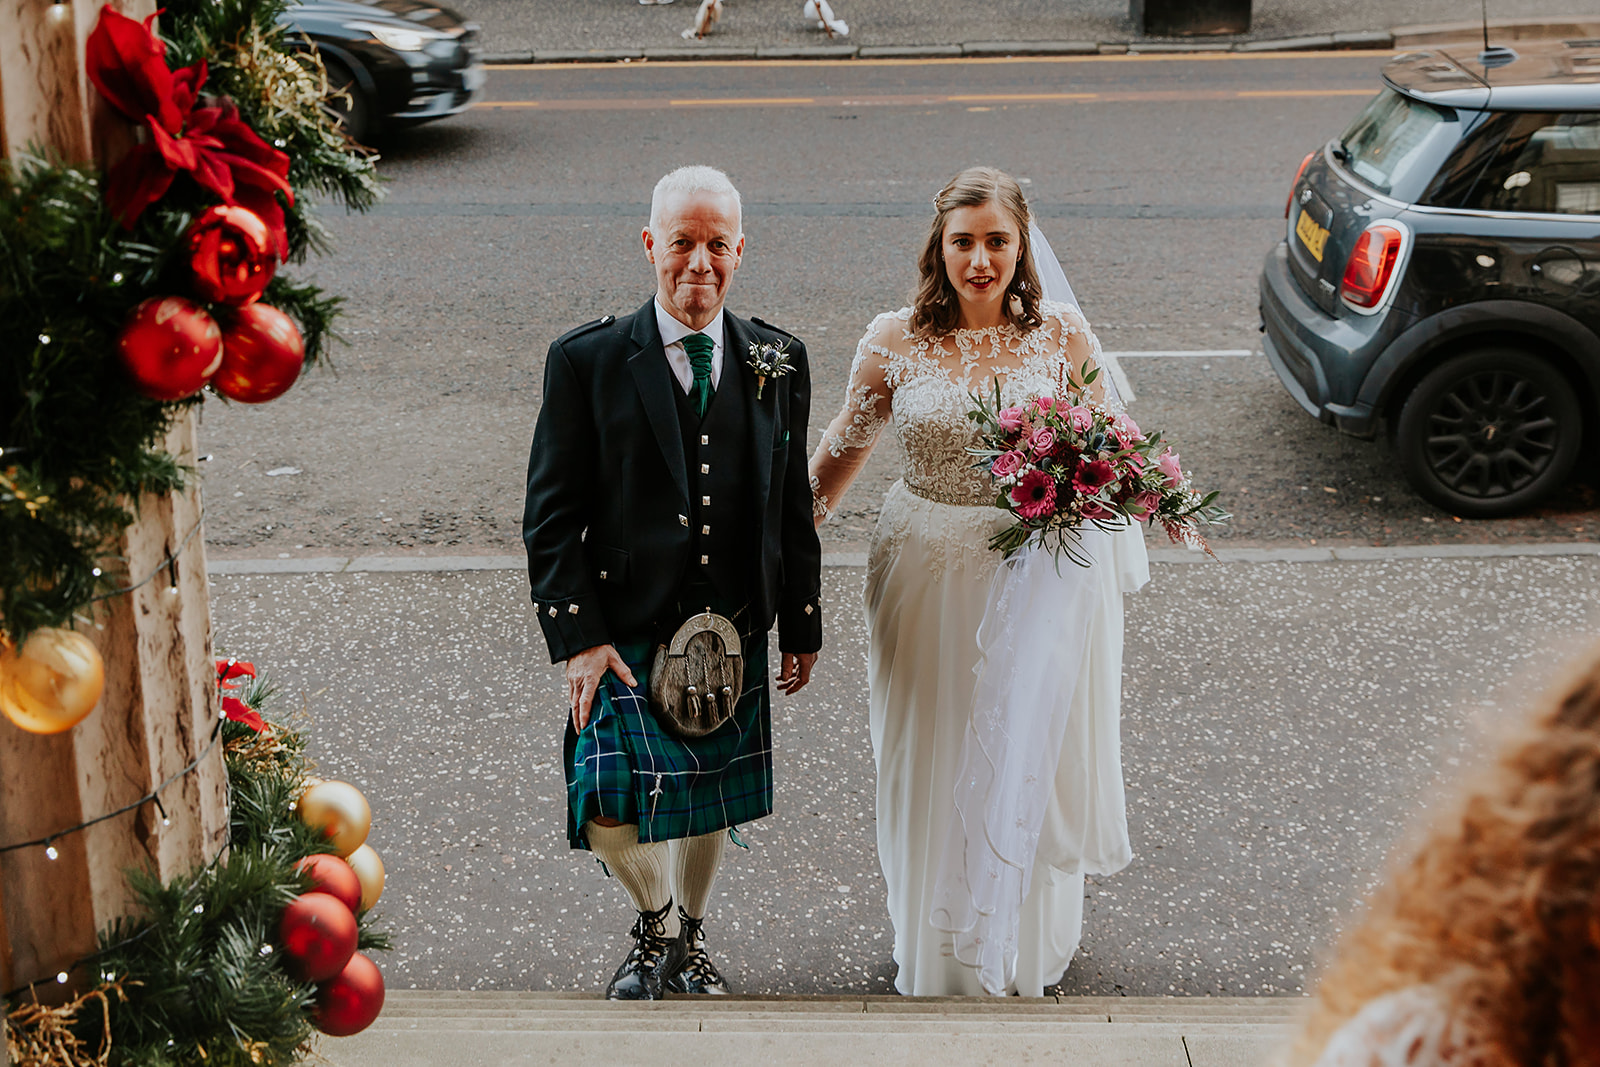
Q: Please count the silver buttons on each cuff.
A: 3